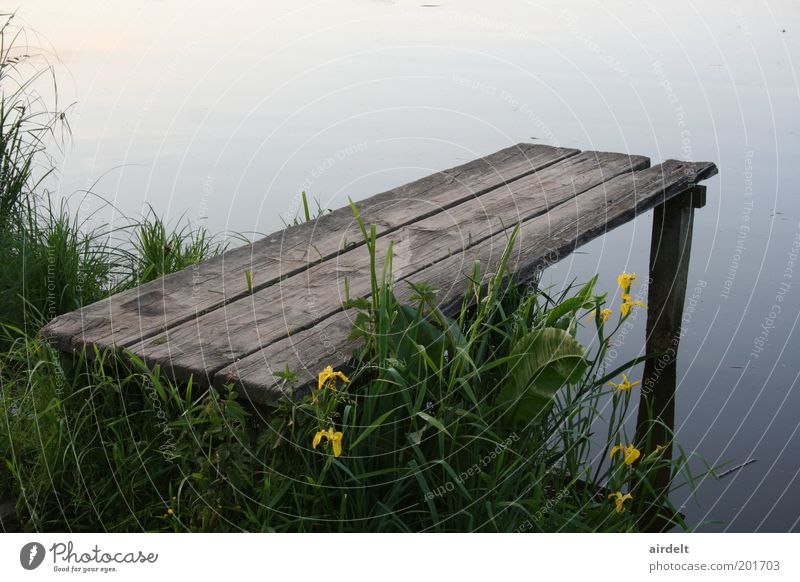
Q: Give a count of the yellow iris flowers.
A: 8